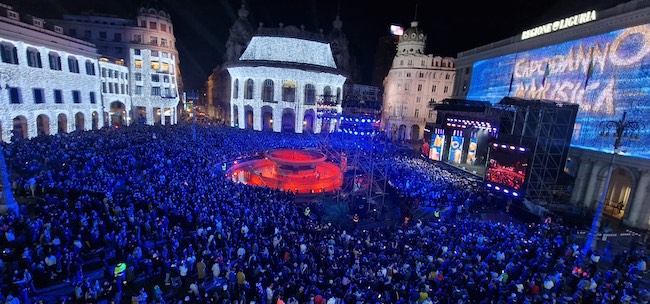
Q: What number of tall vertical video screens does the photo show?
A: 3